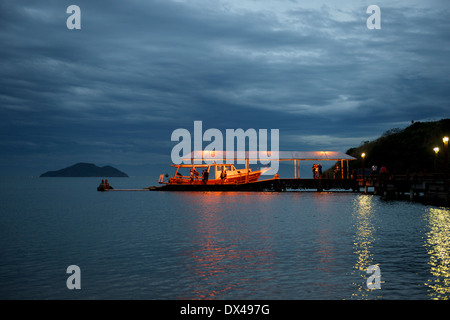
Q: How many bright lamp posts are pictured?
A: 3